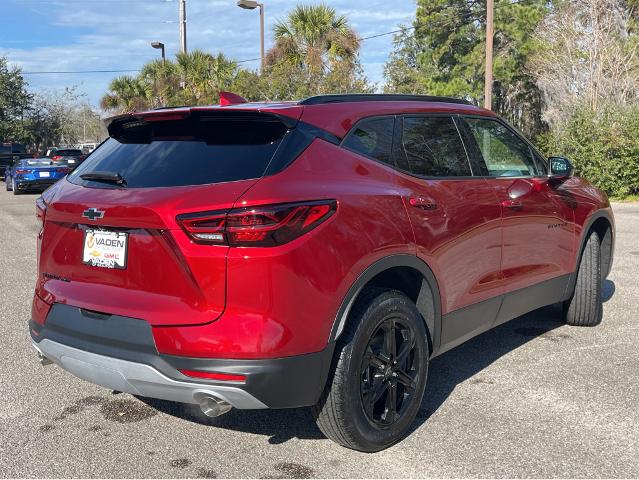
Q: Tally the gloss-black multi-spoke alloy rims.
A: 1